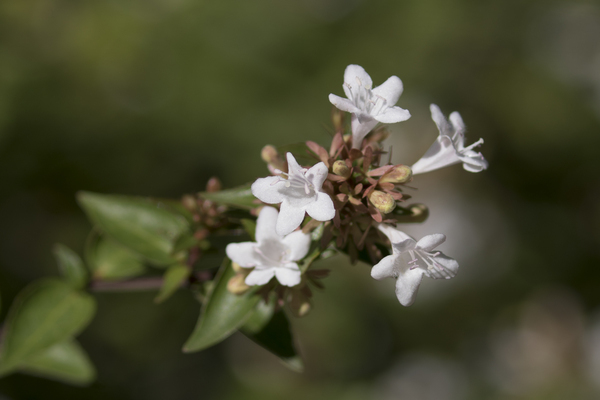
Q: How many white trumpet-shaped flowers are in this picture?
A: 5